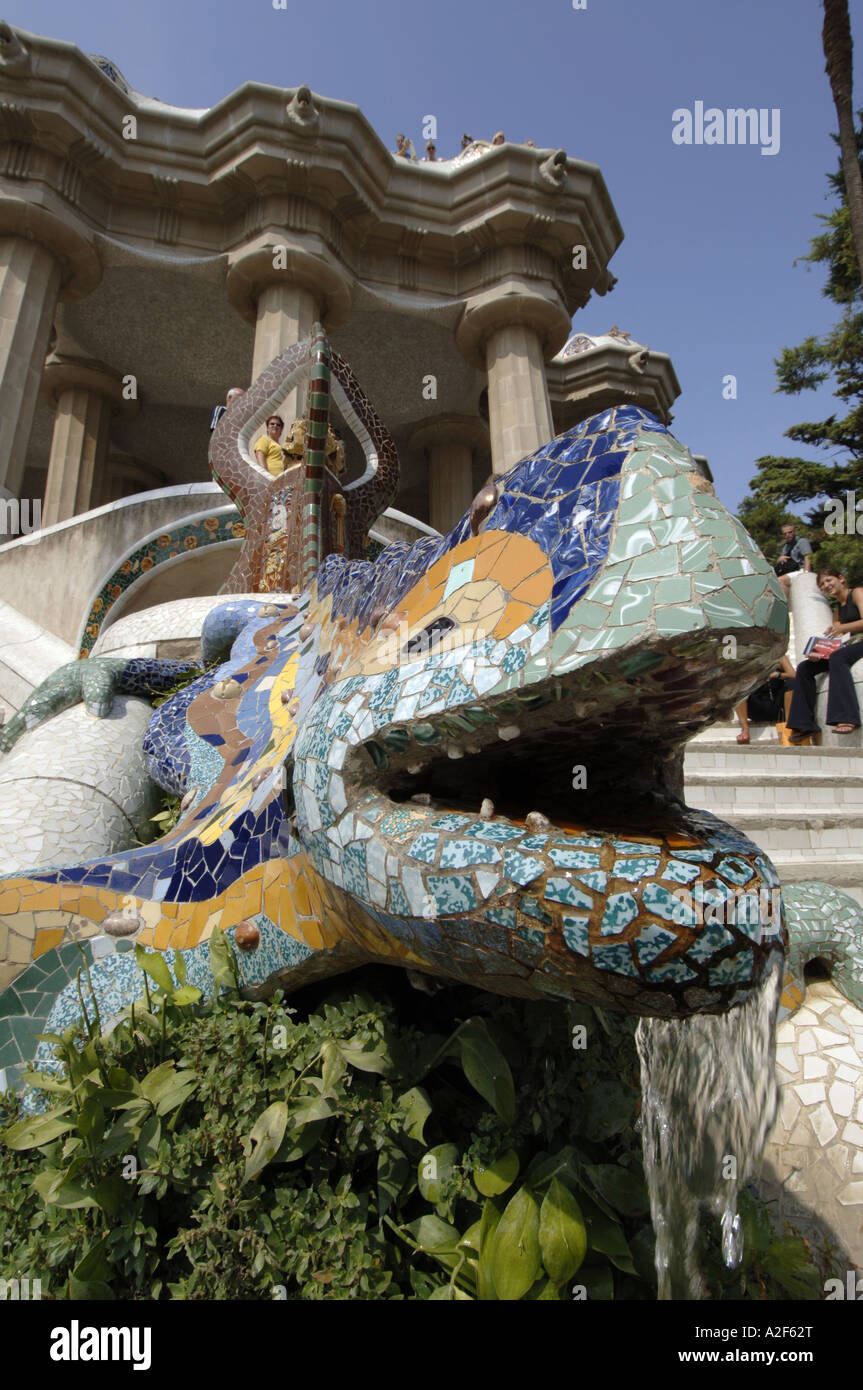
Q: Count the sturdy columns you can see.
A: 5